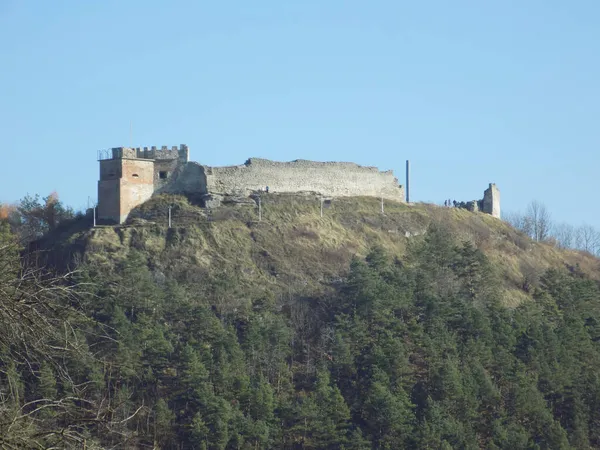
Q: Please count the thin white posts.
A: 5